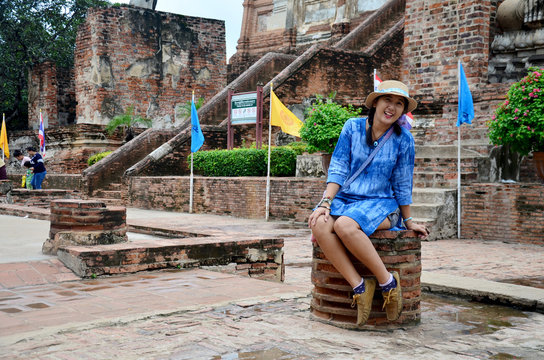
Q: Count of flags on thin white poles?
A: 6